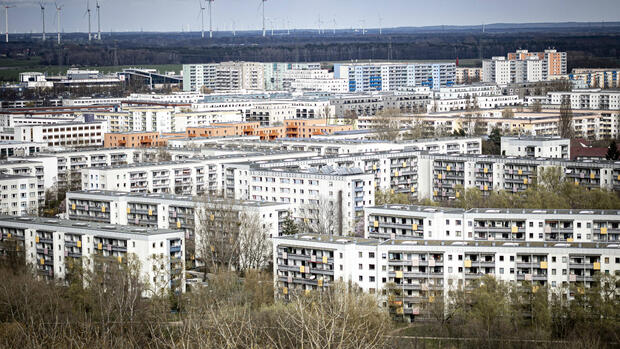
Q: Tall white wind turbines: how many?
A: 8